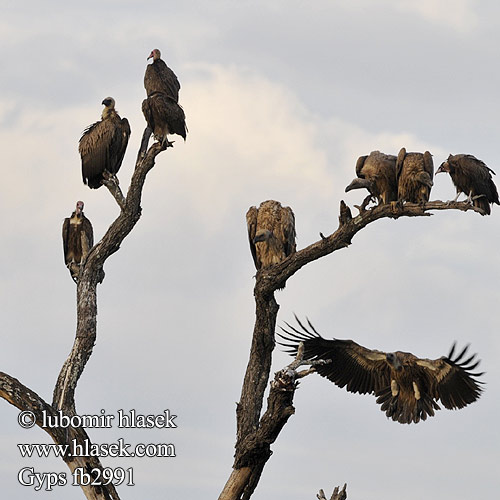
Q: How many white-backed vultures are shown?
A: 5